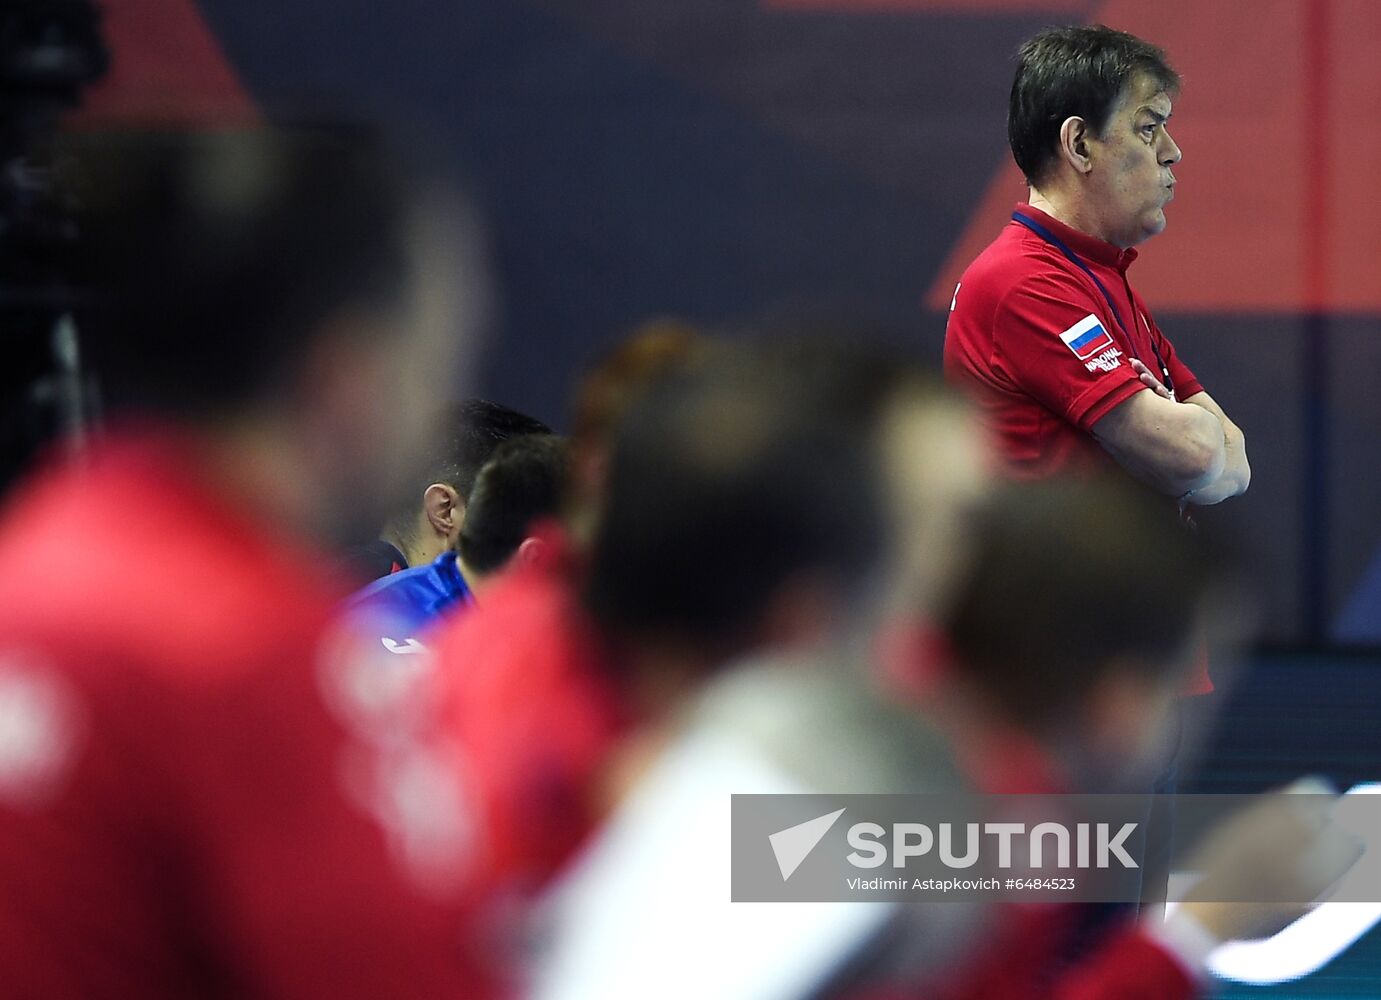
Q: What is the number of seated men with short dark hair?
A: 5